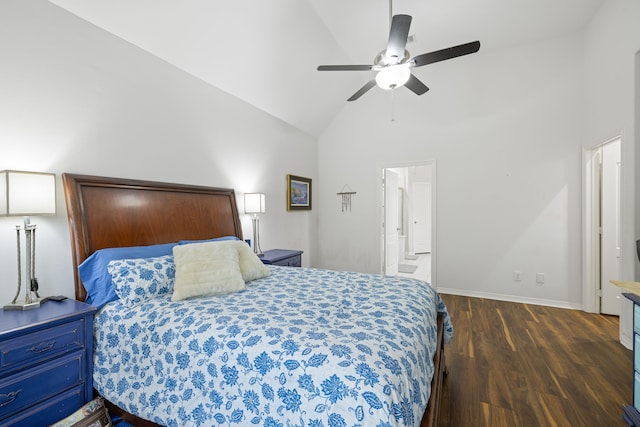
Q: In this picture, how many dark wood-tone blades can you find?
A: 5